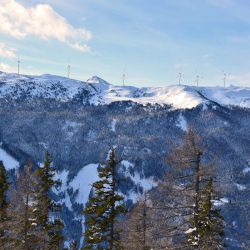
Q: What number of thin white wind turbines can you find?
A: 6